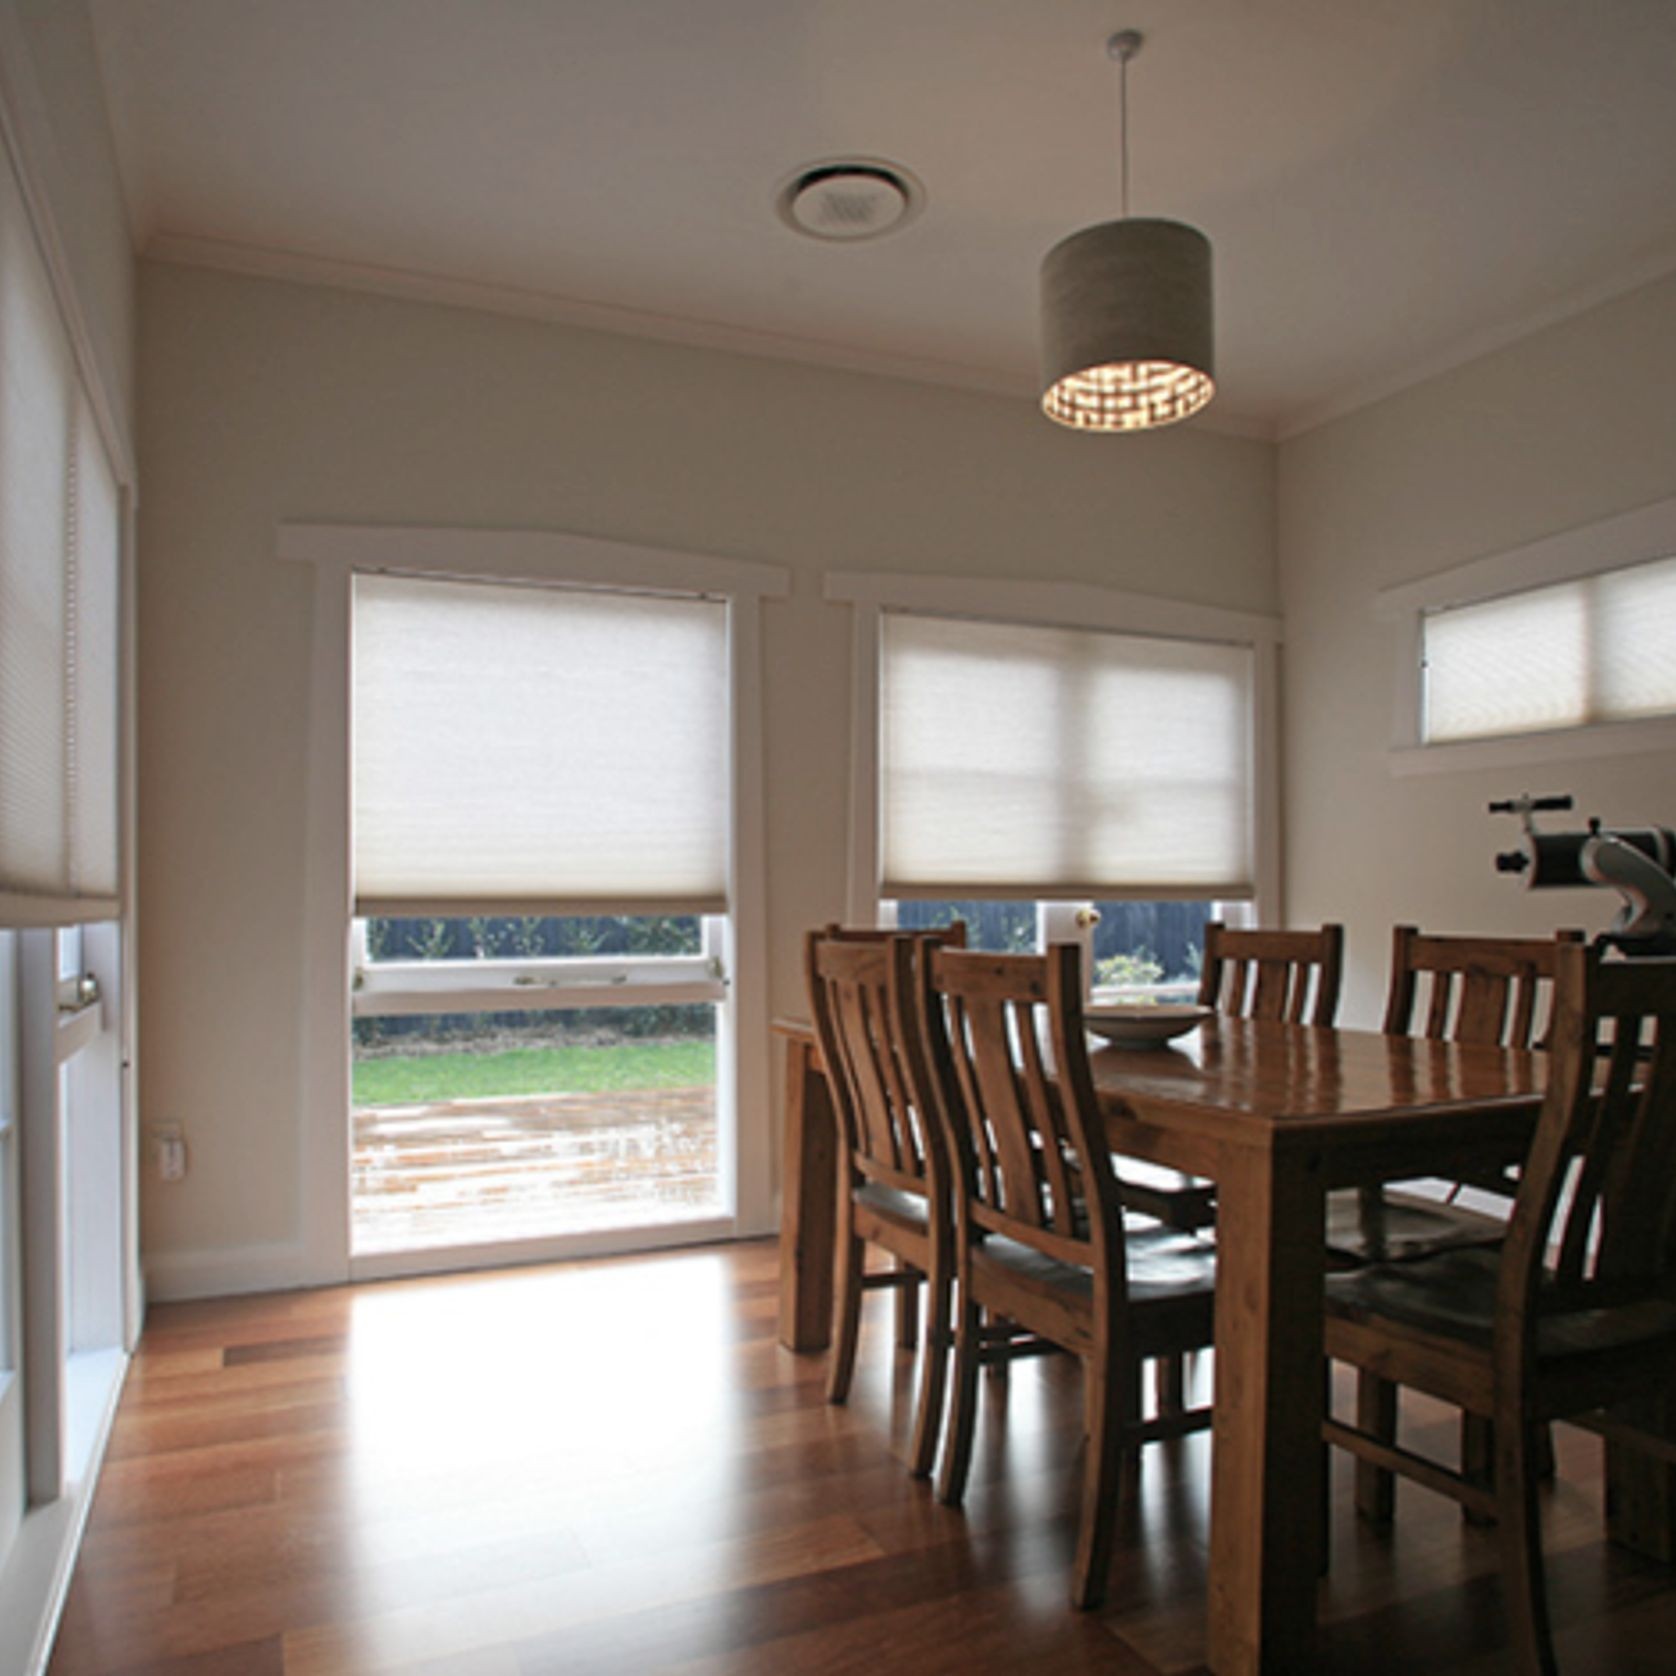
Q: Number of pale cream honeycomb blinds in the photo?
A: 4